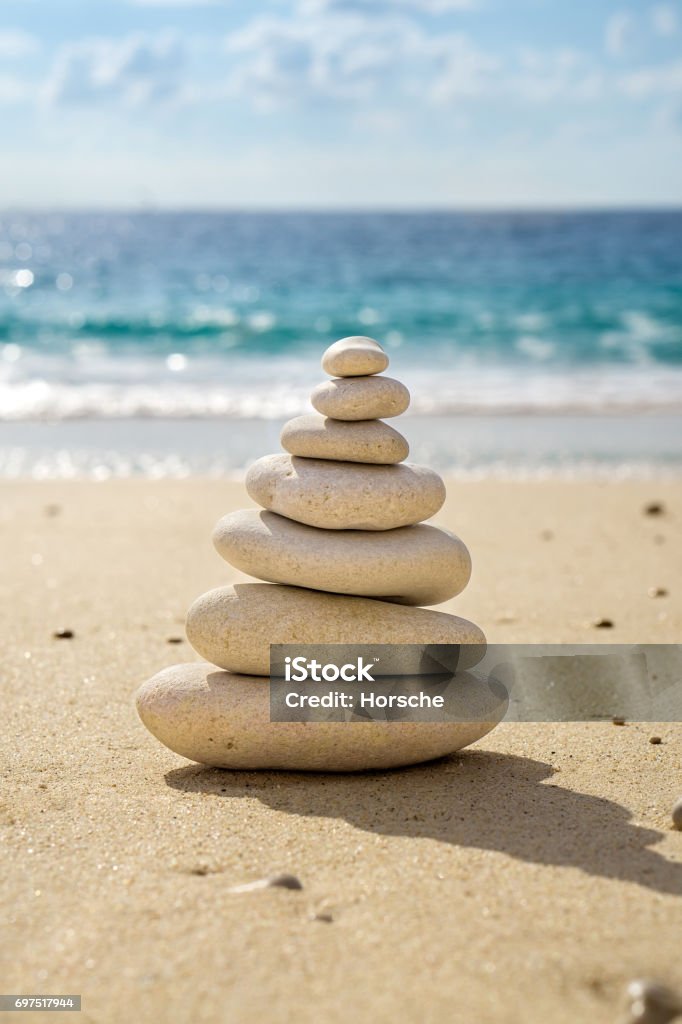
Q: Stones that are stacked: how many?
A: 7